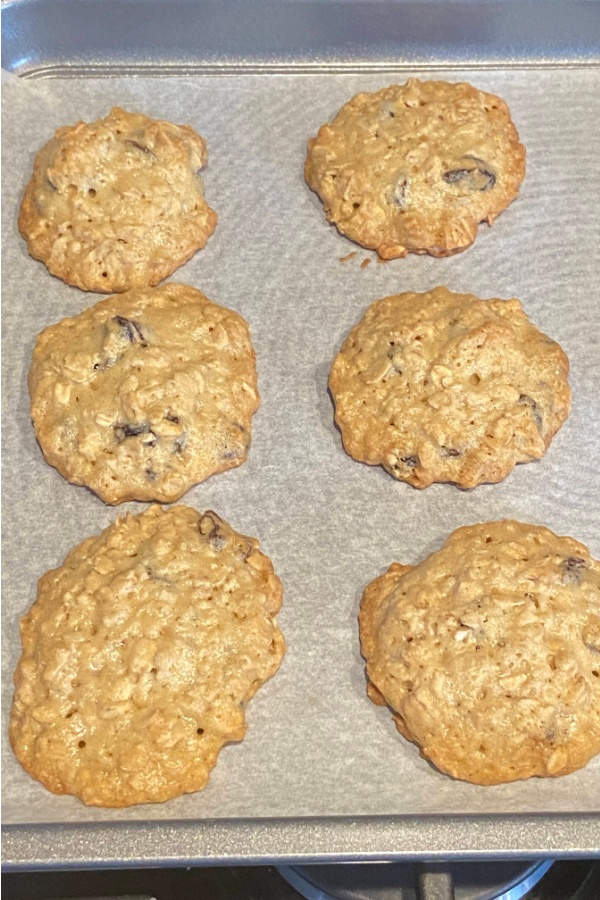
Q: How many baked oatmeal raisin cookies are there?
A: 6